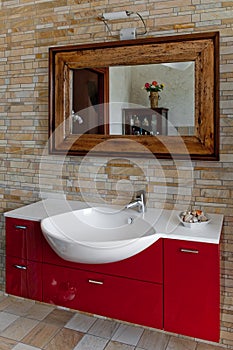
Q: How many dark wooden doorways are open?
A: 1